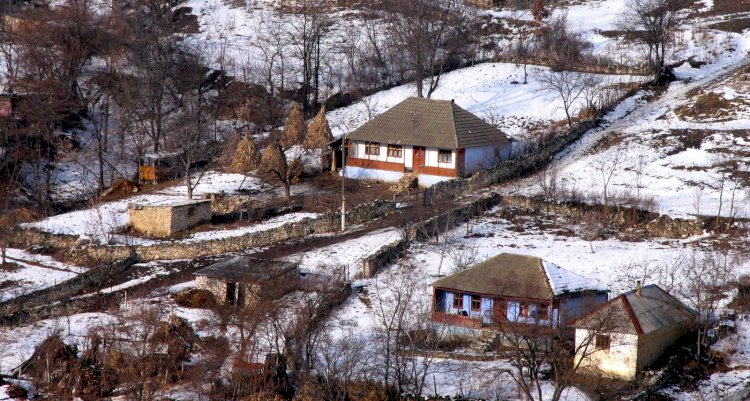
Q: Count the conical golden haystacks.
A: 4